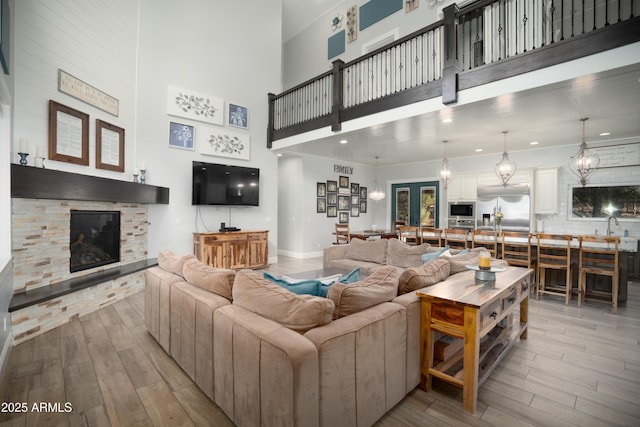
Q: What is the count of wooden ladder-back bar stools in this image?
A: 7